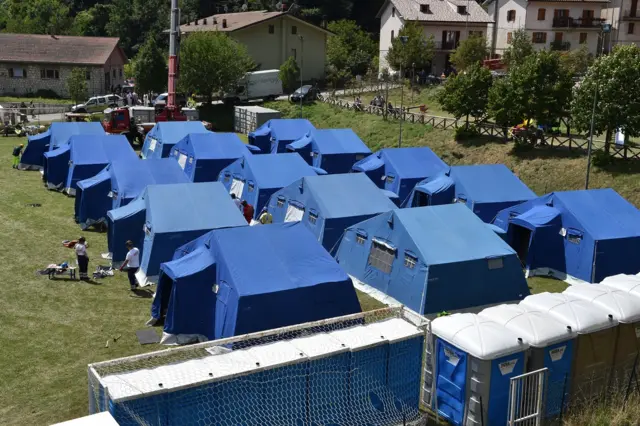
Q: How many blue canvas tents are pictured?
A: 15